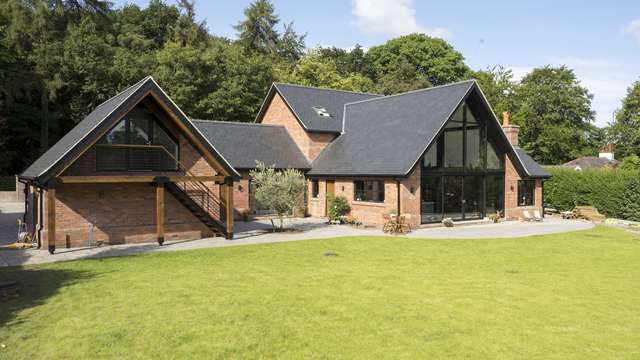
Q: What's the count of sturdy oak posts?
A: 3